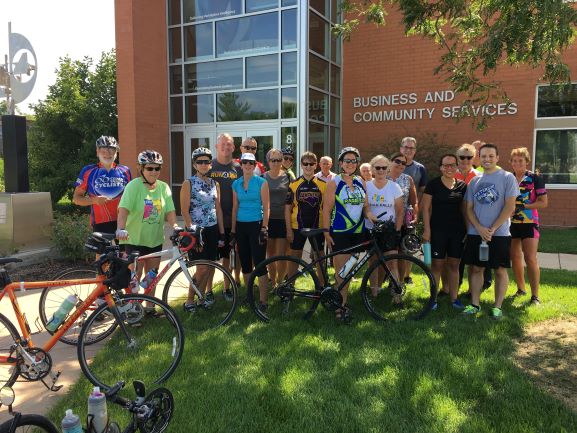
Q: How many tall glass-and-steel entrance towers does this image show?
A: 1